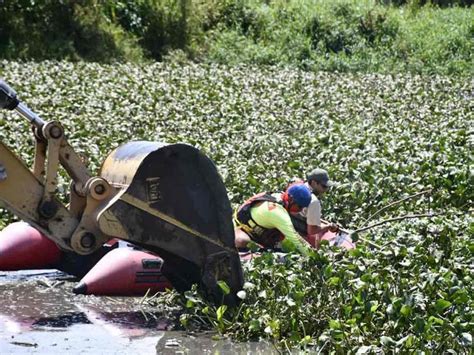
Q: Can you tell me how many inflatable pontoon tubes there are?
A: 2